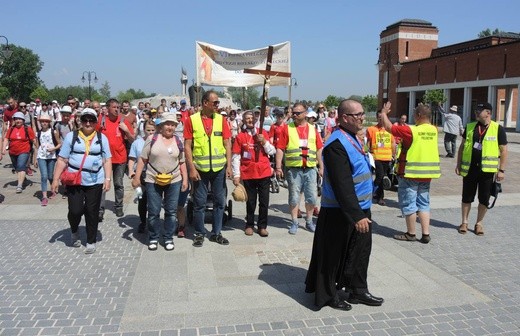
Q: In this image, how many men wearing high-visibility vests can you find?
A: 6